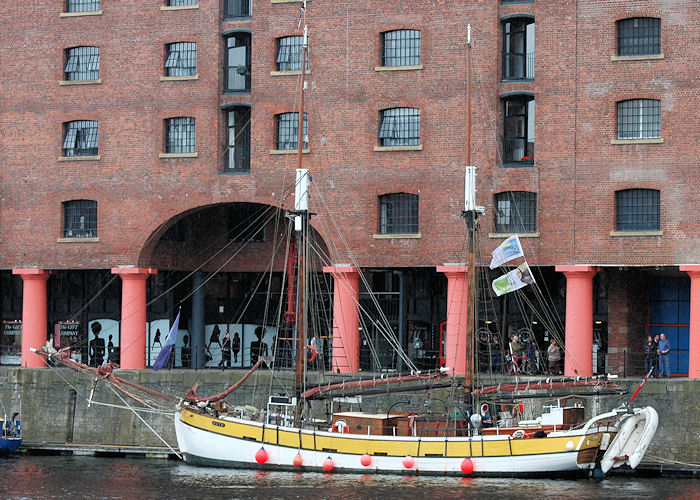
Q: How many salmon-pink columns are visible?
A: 6